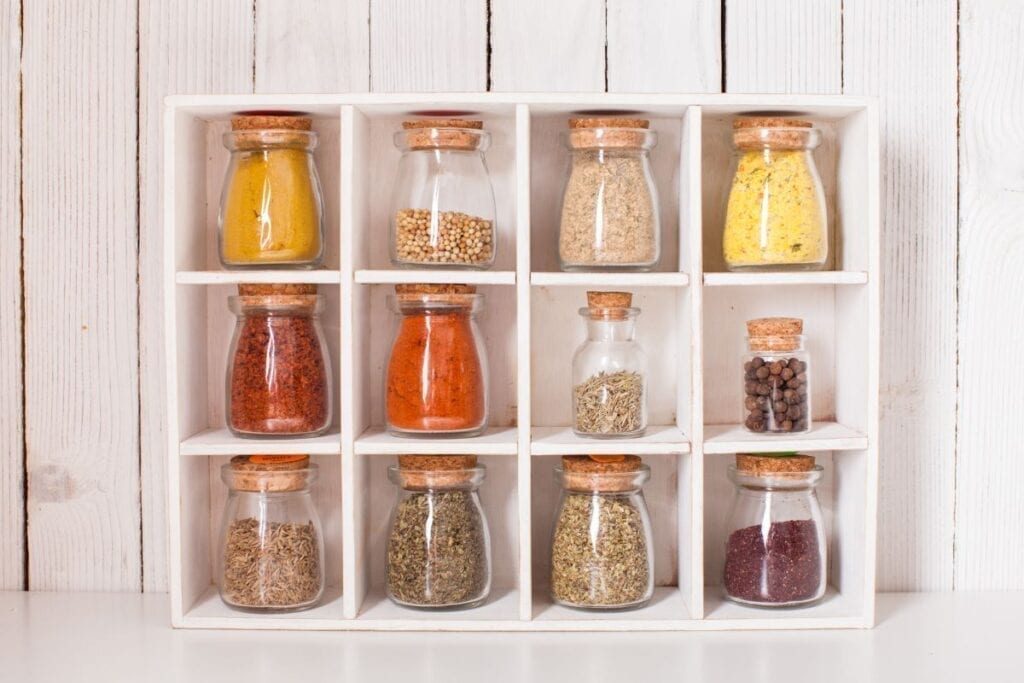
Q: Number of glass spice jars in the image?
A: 12